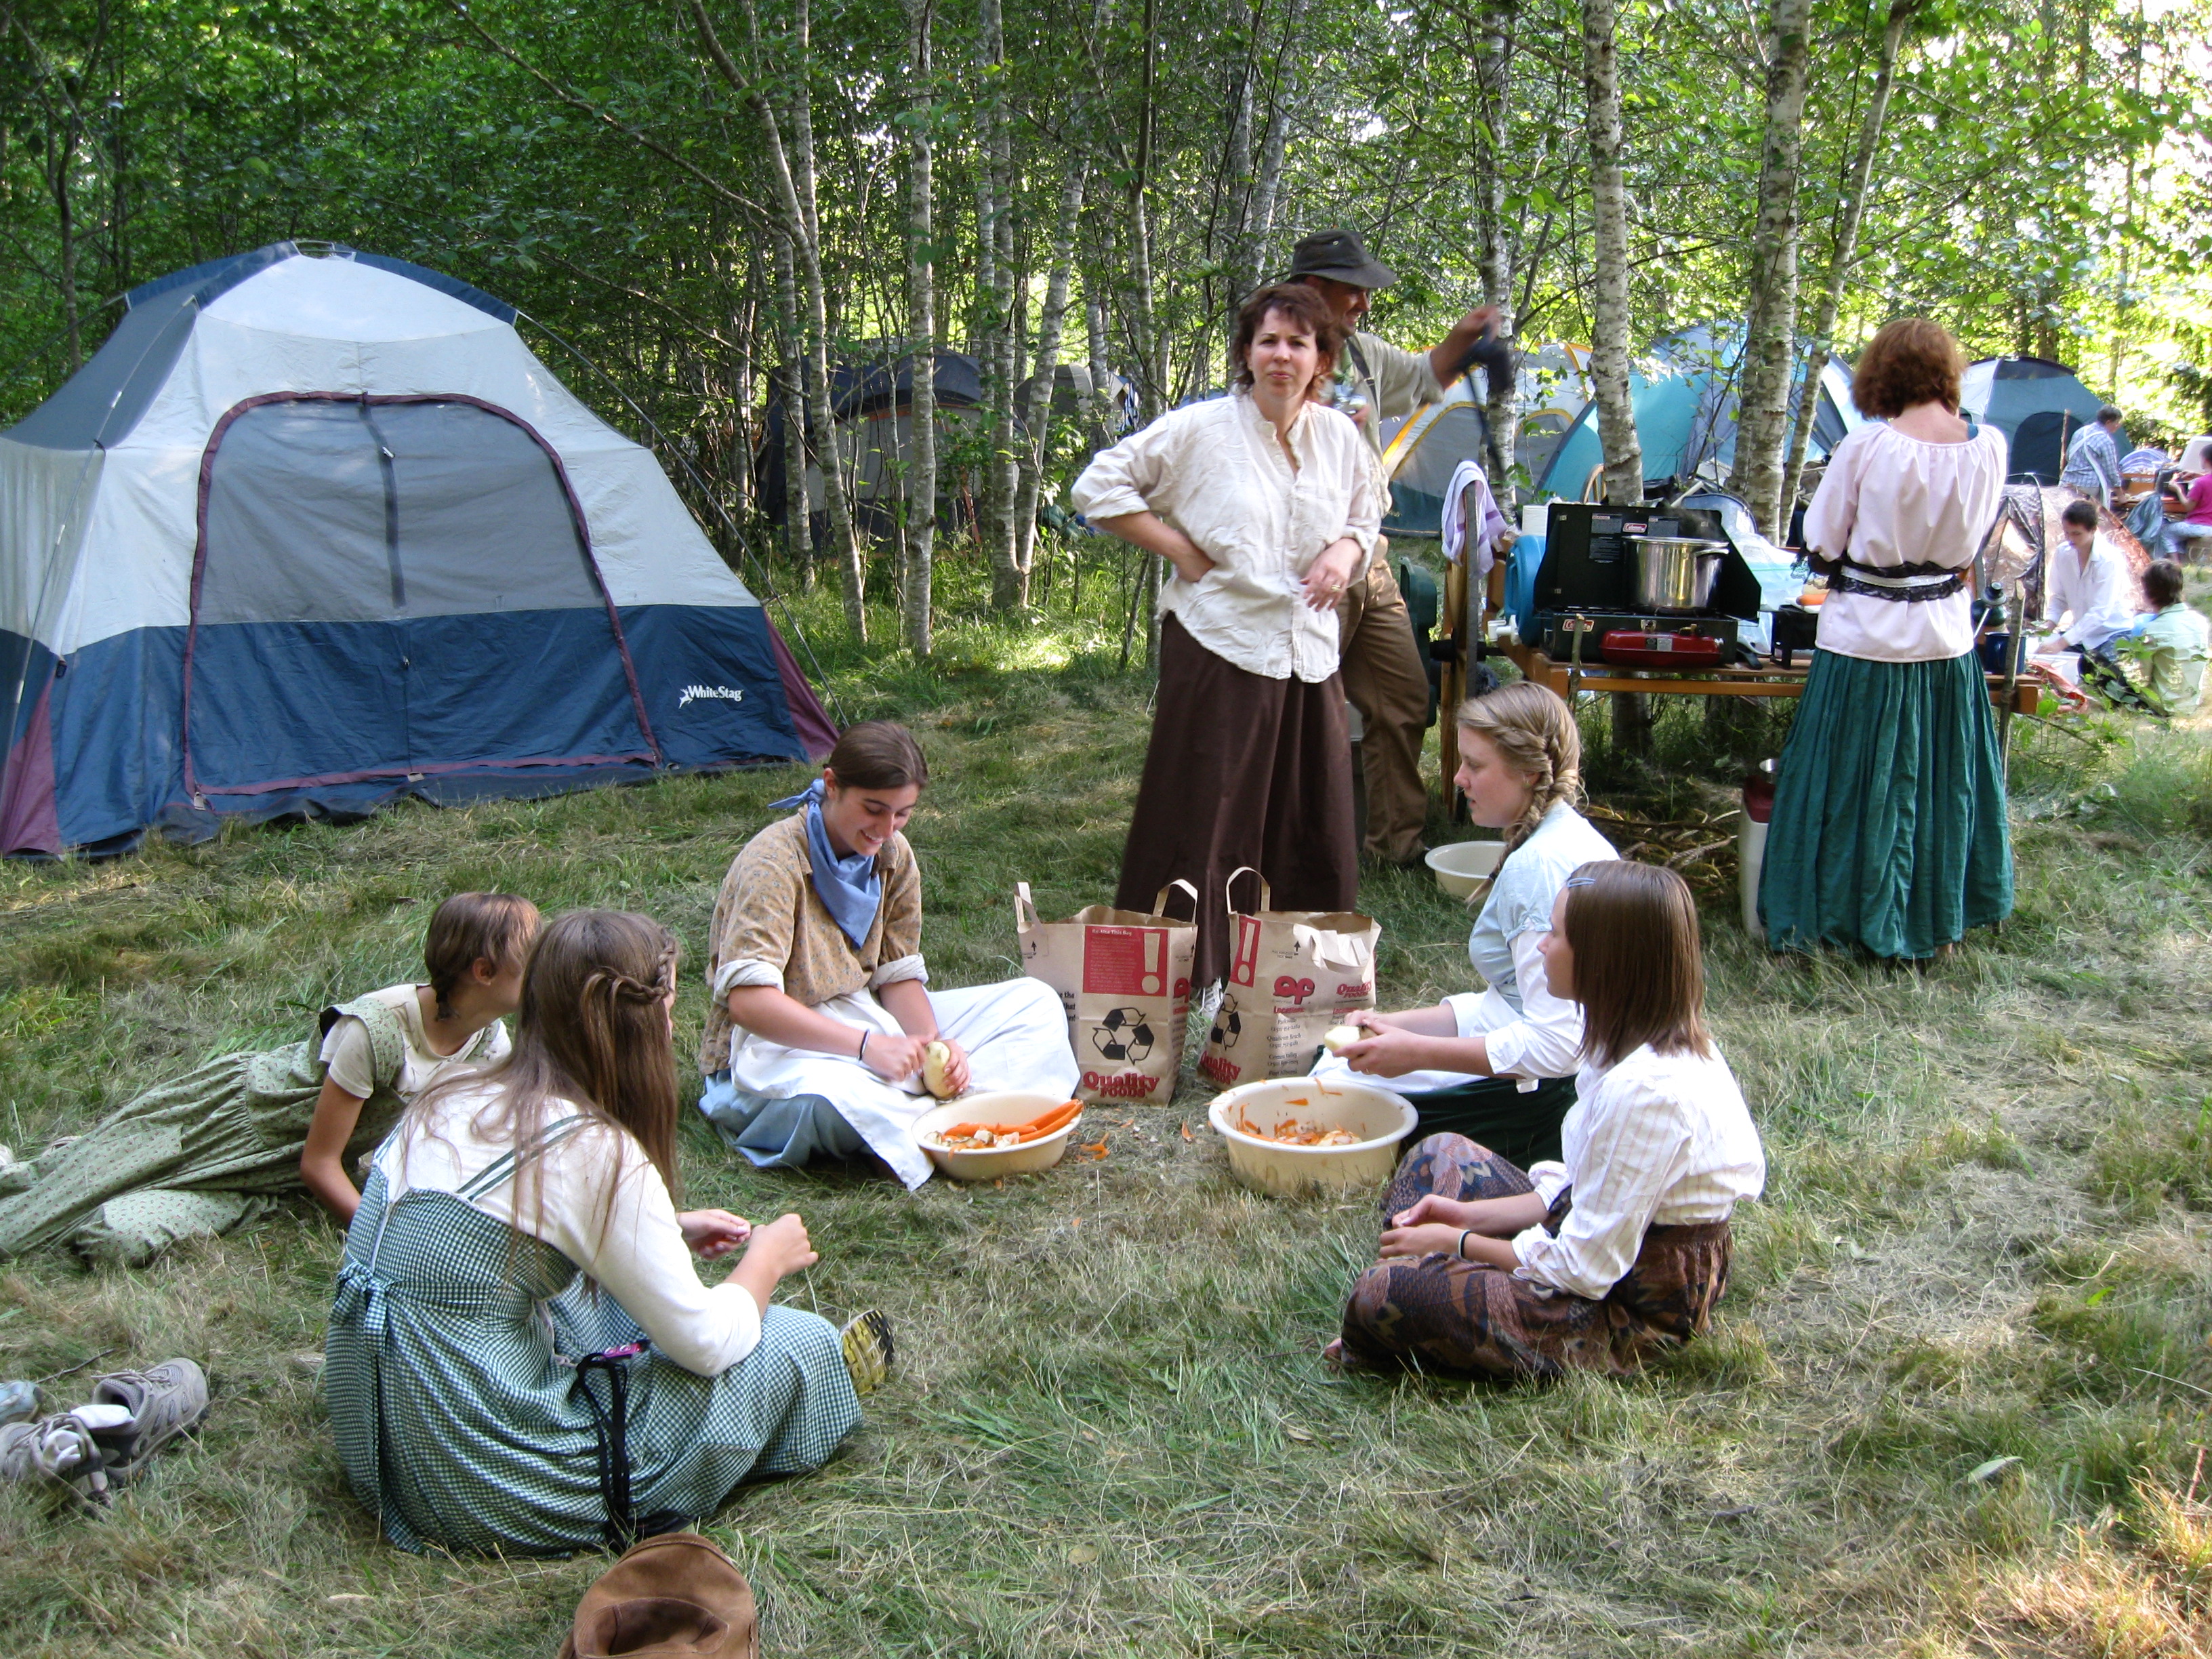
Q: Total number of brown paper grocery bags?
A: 2